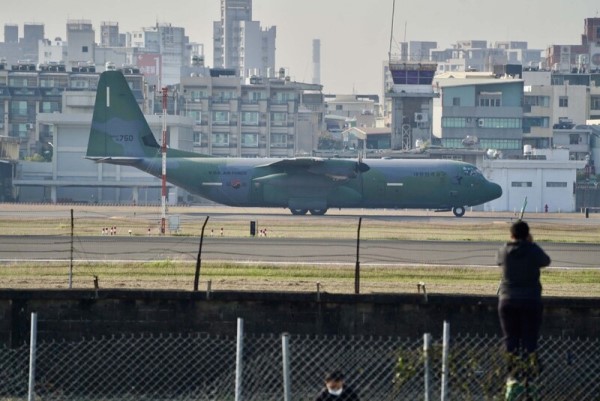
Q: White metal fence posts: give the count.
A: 5